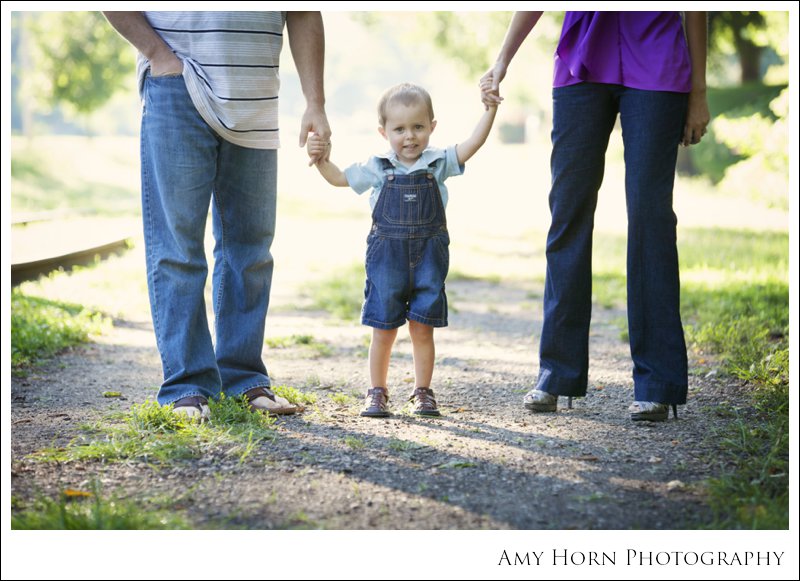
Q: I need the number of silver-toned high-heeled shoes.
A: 2